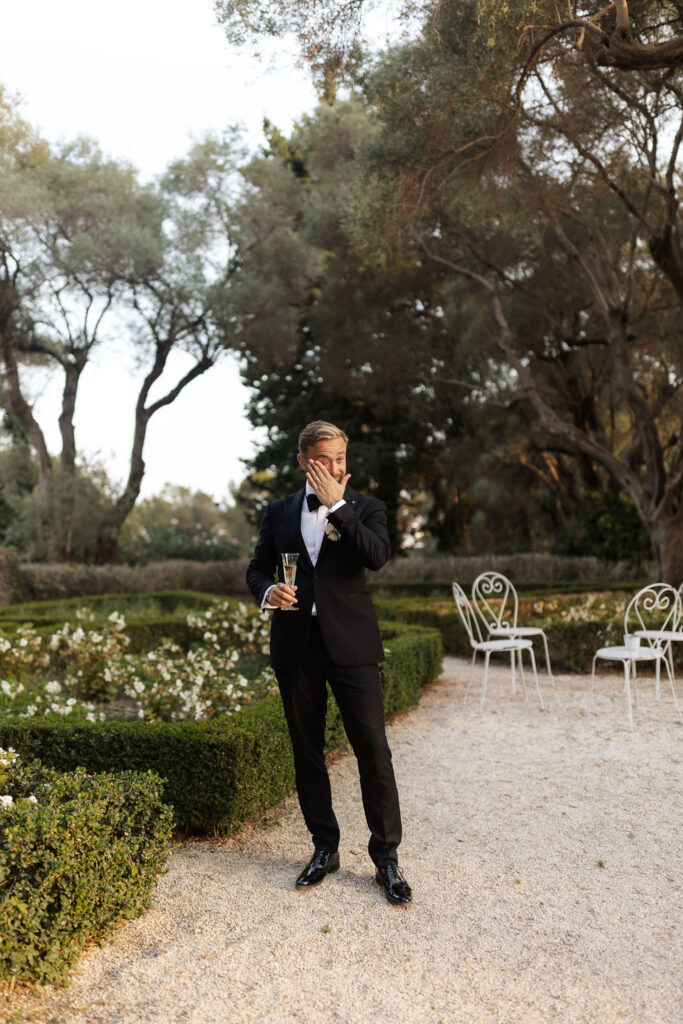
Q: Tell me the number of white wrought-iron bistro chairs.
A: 4